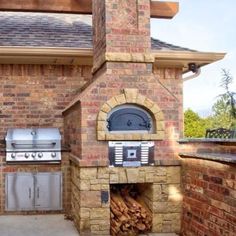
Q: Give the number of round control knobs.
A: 5